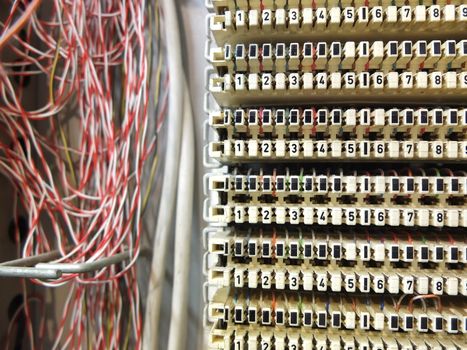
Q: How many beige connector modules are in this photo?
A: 6